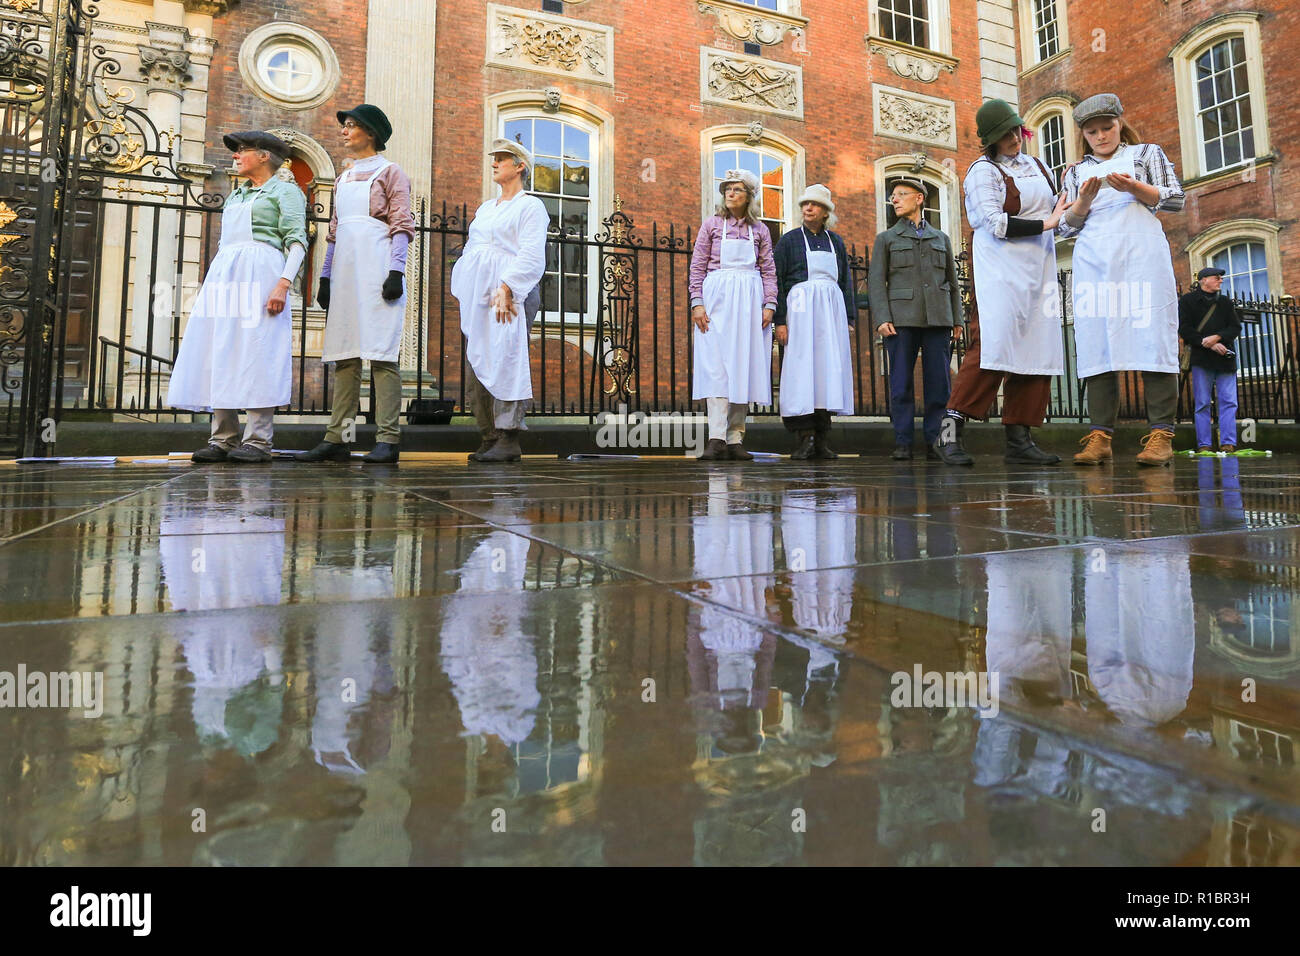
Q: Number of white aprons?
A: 7